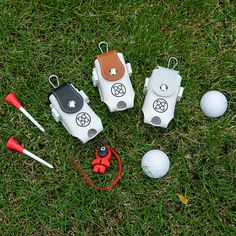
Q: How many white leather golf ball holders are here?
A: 3